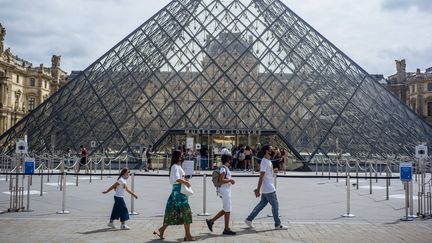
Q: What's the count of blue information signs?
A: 2